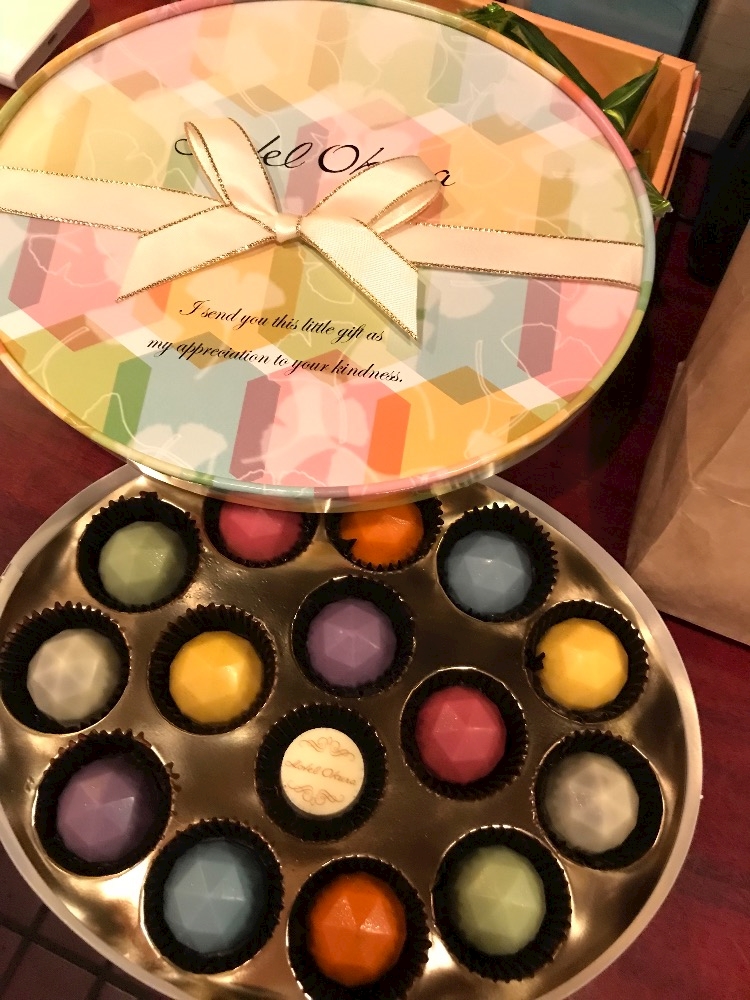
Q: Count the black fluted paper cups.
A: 15